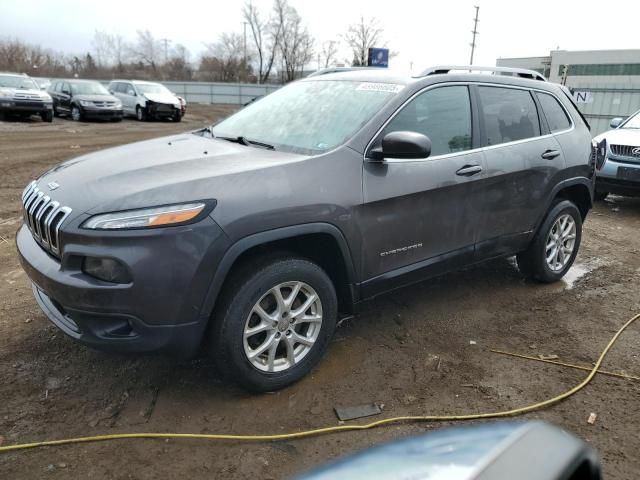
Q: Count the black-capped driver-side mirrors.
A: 1